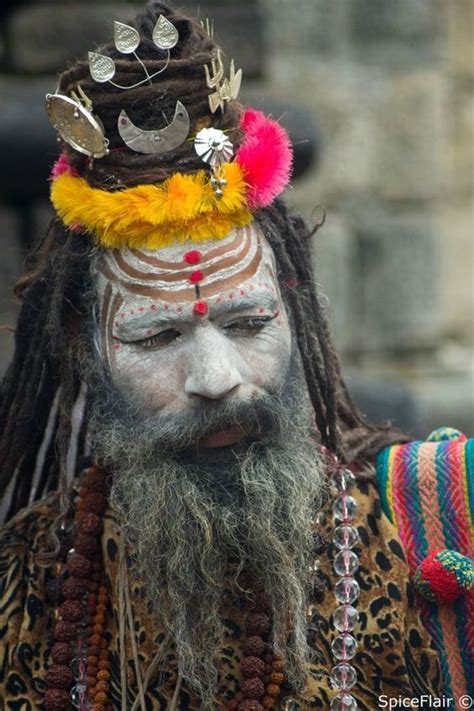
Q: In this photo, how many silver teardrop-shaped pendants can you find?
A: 3